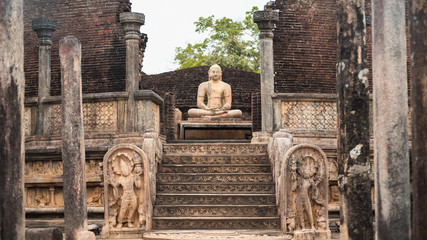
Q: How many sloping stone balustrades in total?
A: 2